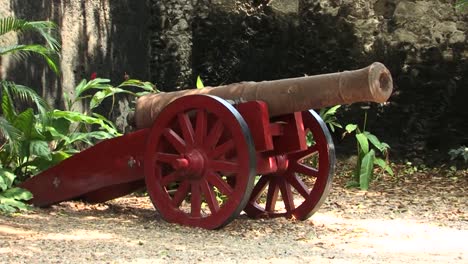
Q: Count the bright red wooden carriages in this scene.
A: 1